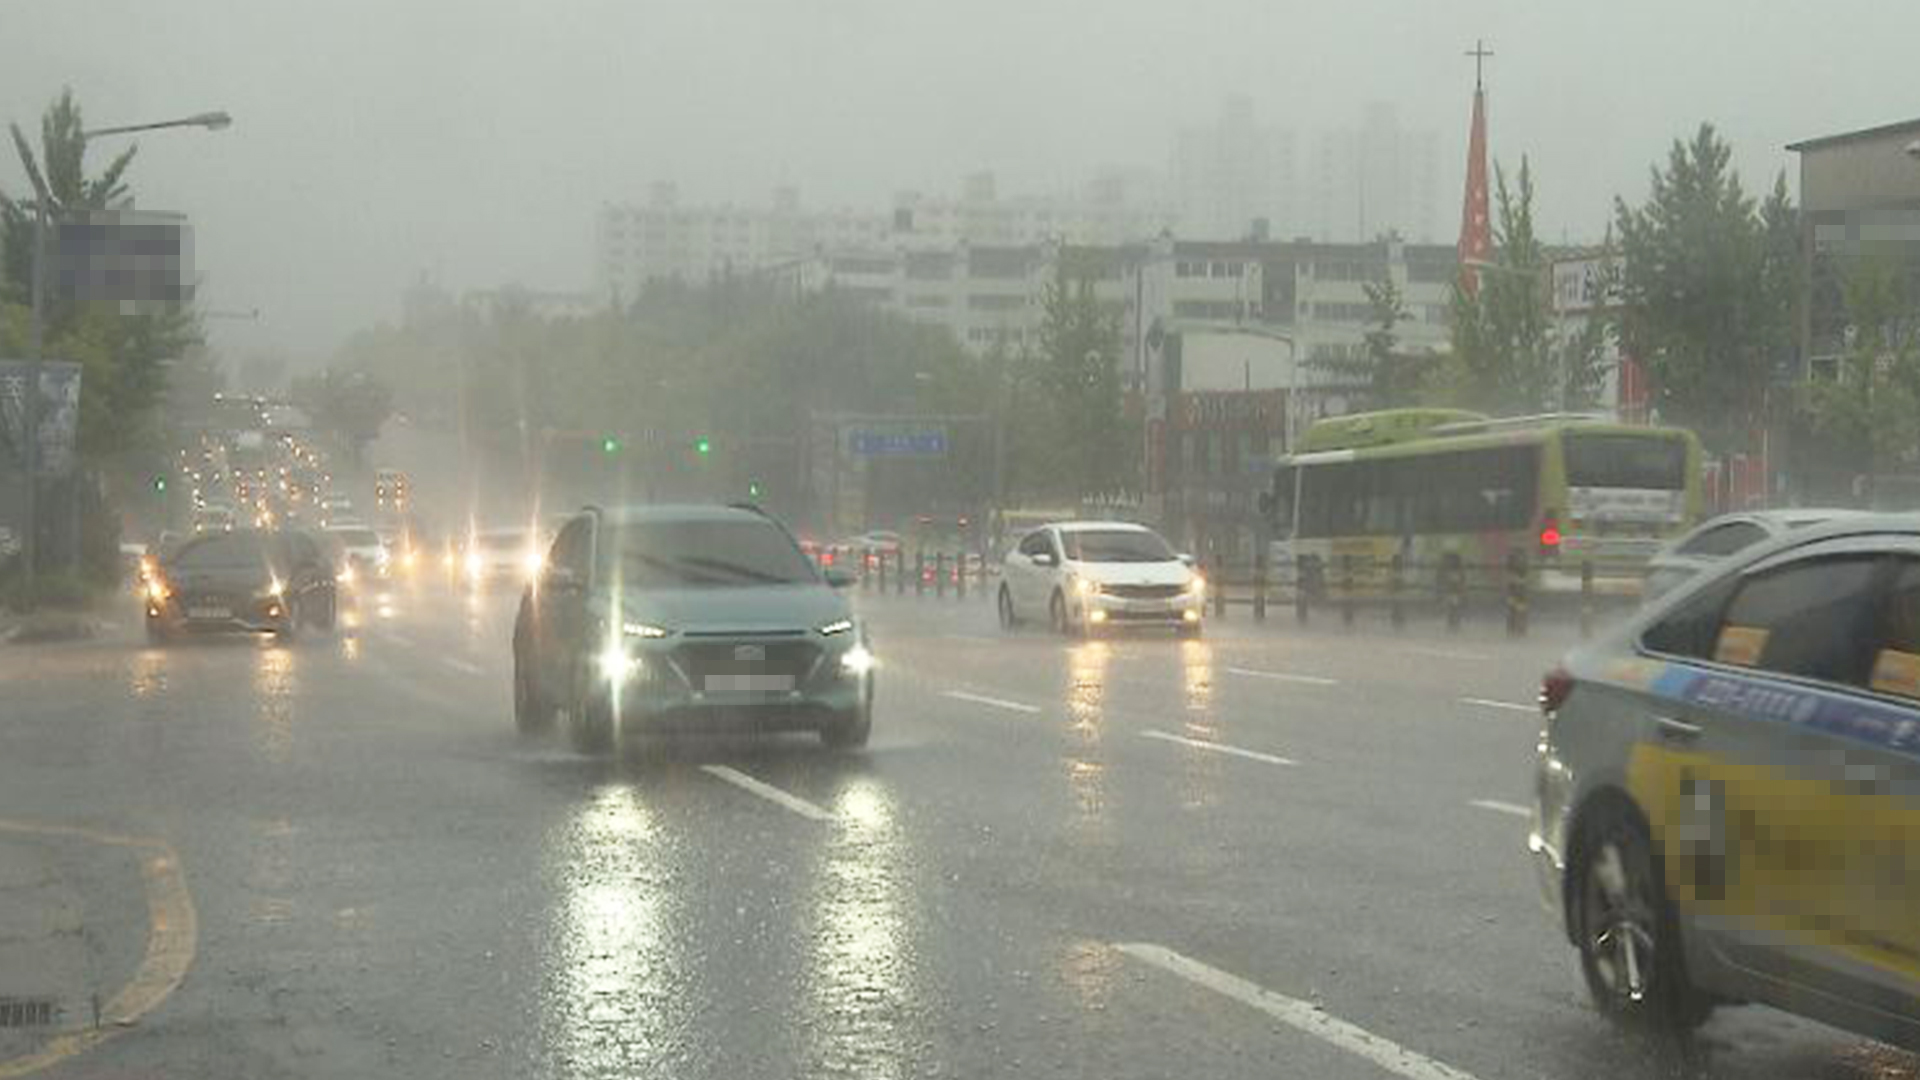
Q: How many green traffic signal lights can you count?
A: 4